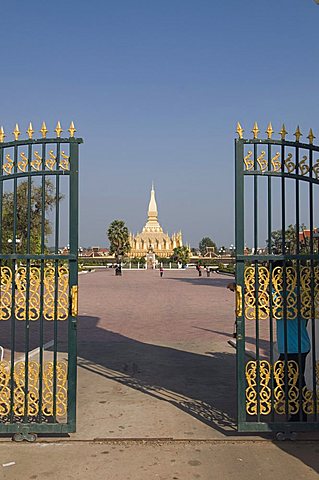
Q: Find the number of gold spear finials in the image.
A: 12